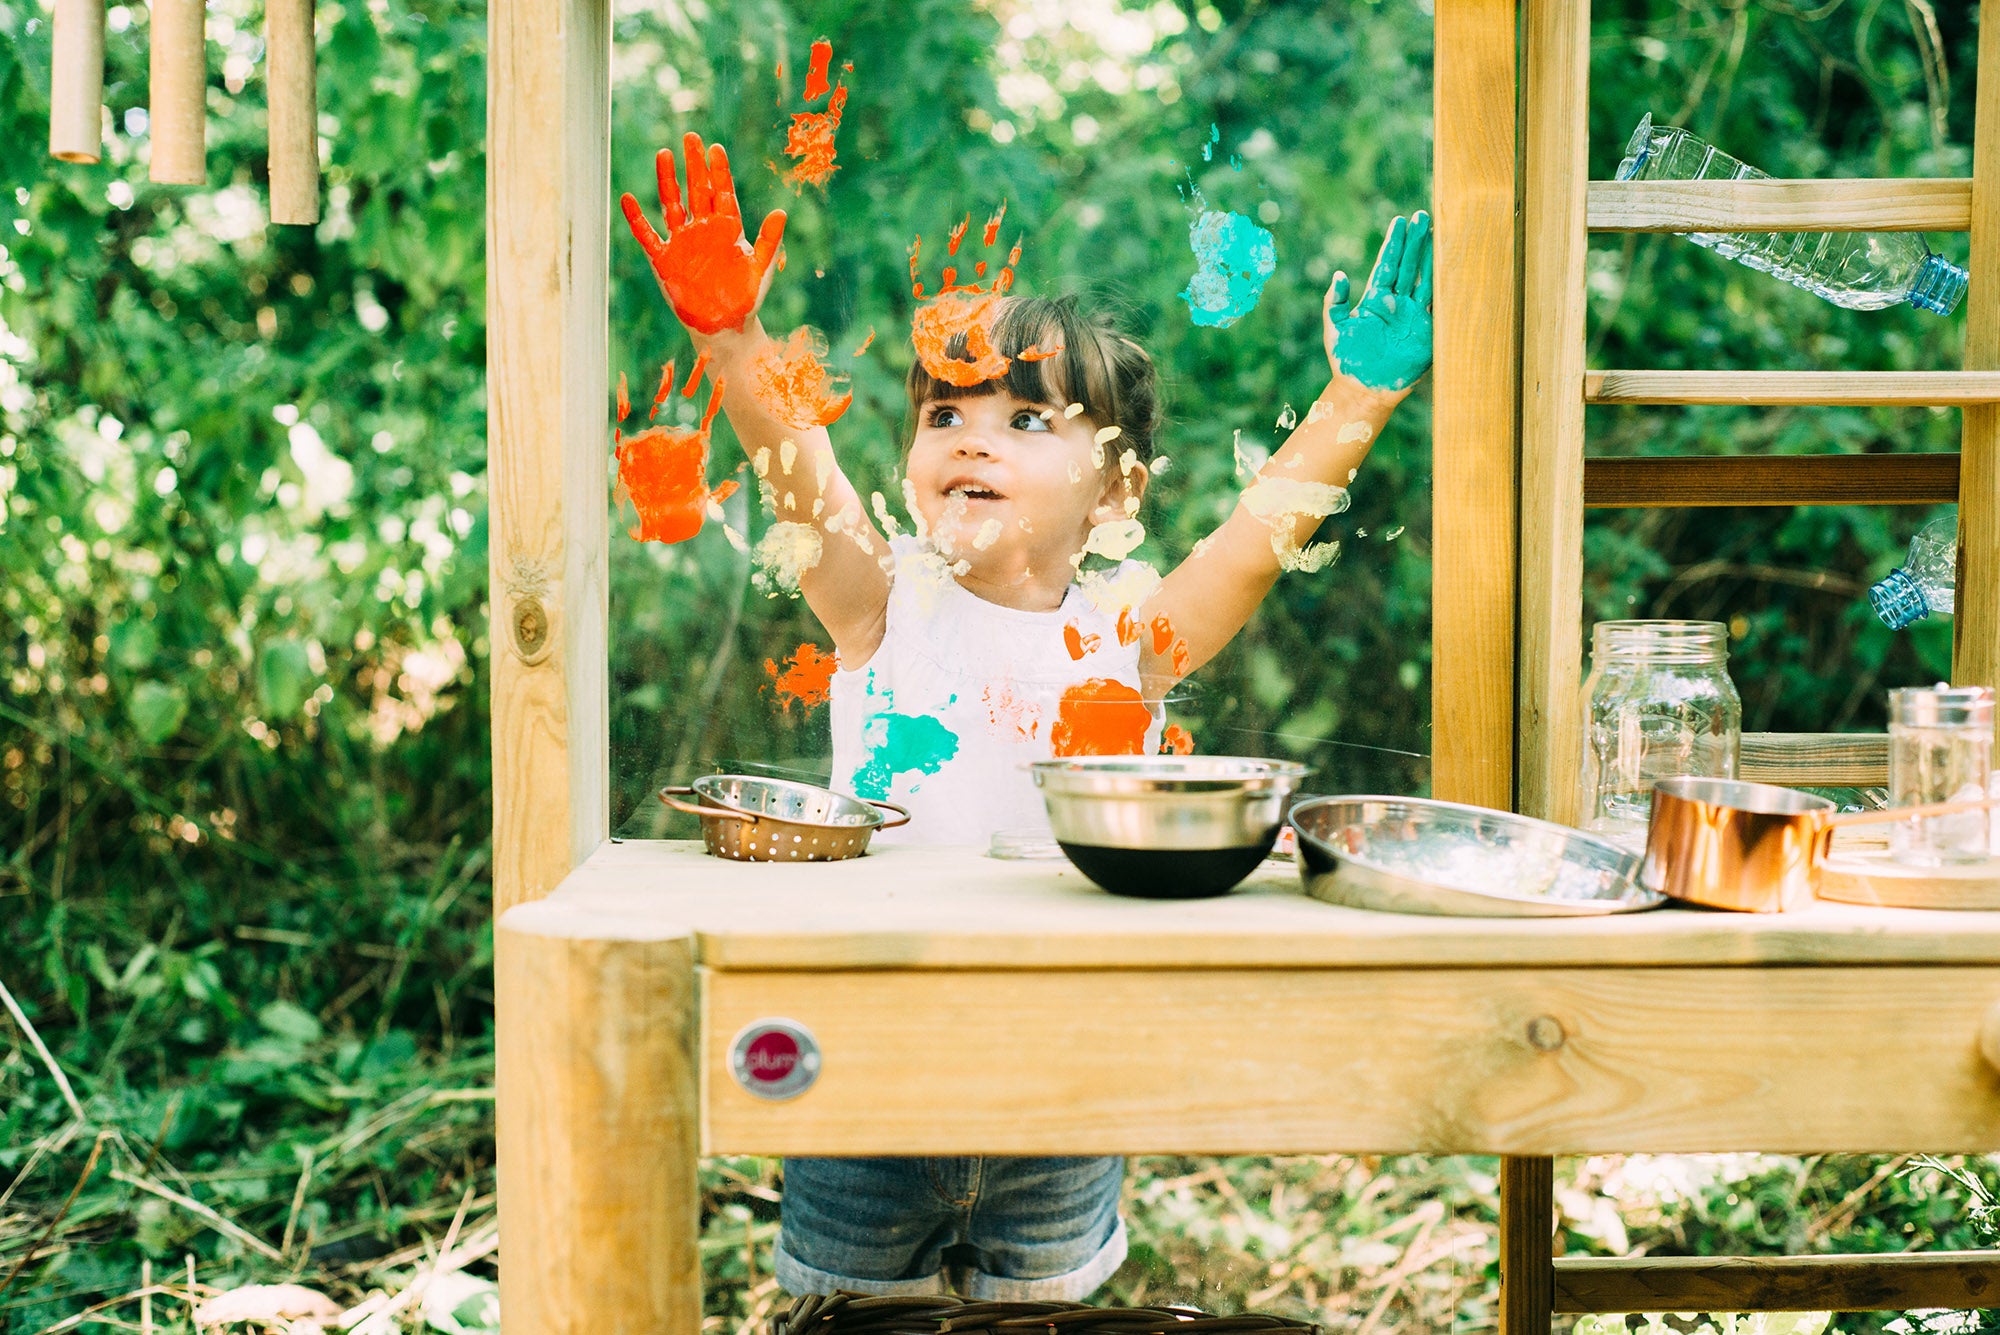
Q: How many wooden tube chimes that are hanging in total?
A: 3